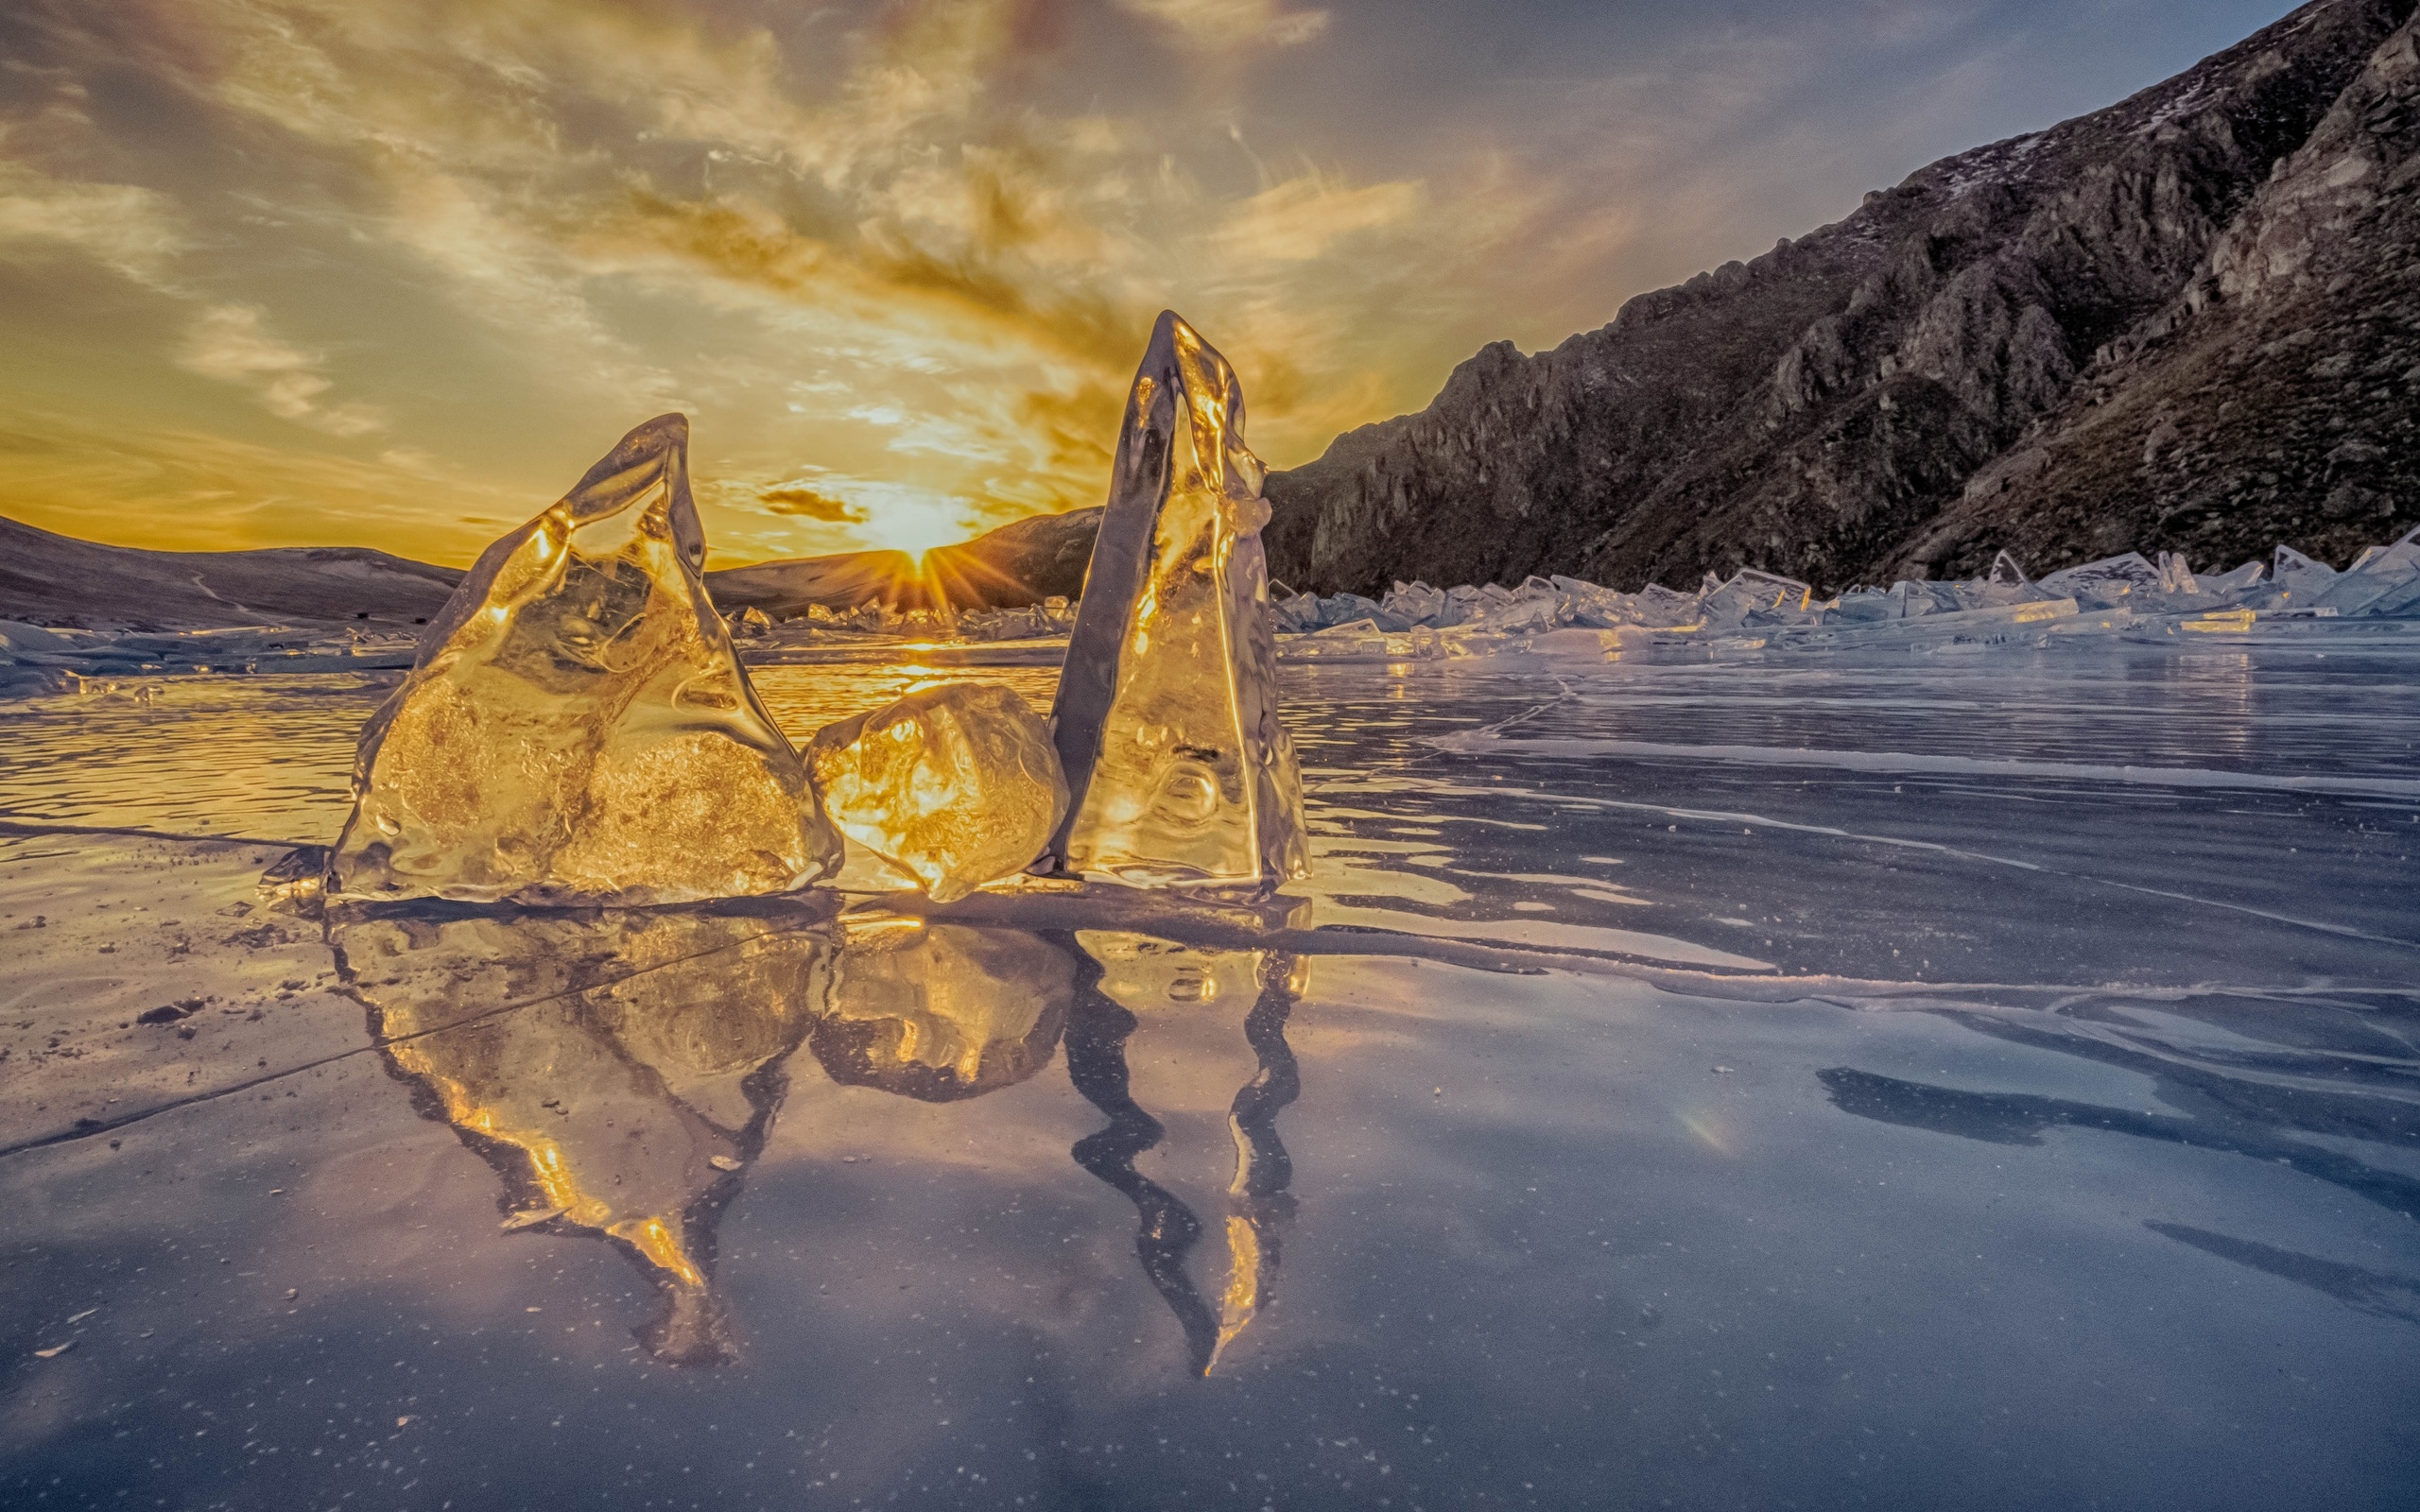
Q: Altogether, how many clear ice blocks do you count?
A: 3